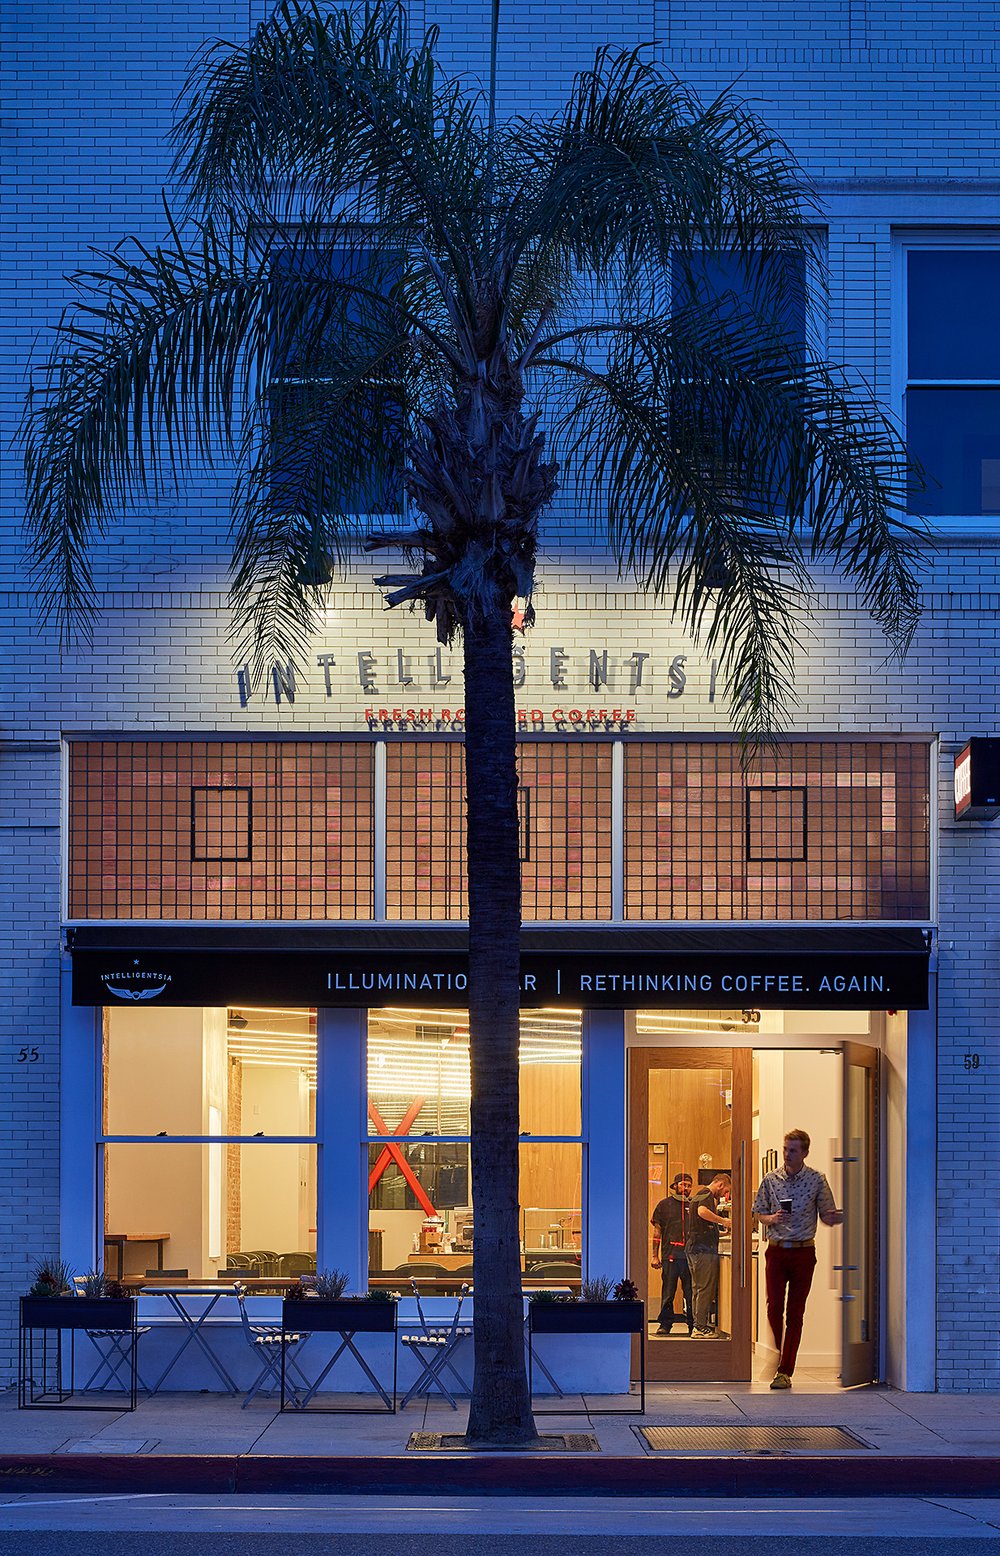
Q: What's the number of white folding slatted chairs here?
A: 5